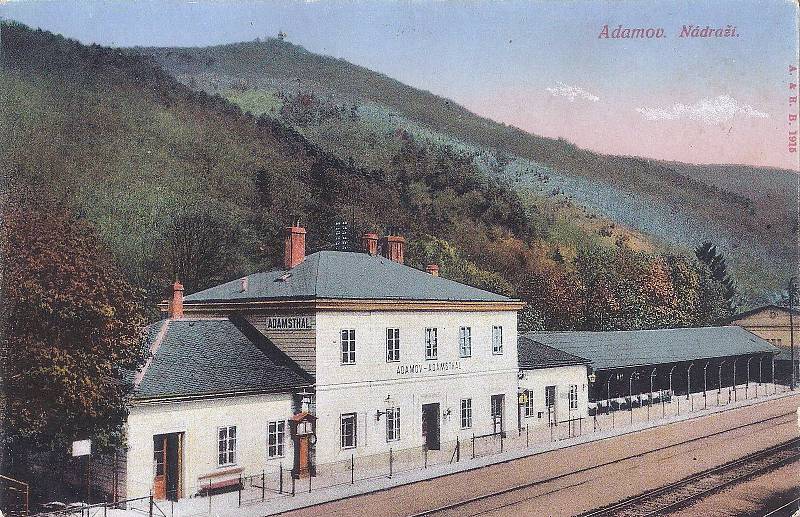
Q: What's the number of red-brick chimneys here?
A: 5